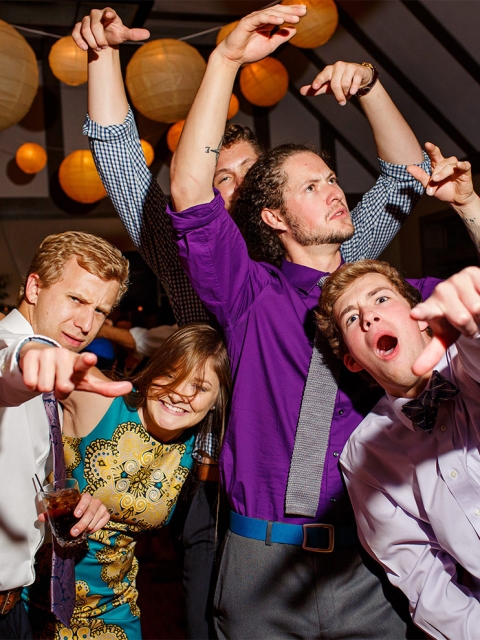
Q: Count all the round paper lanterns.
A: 11